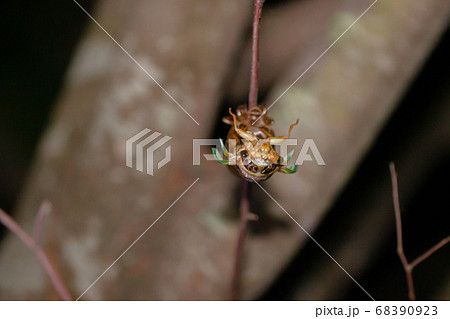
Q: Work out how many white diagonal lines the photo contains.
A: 4